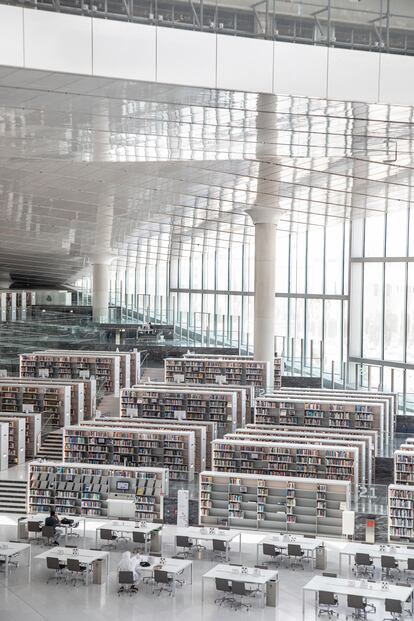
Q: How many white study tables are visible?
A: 10